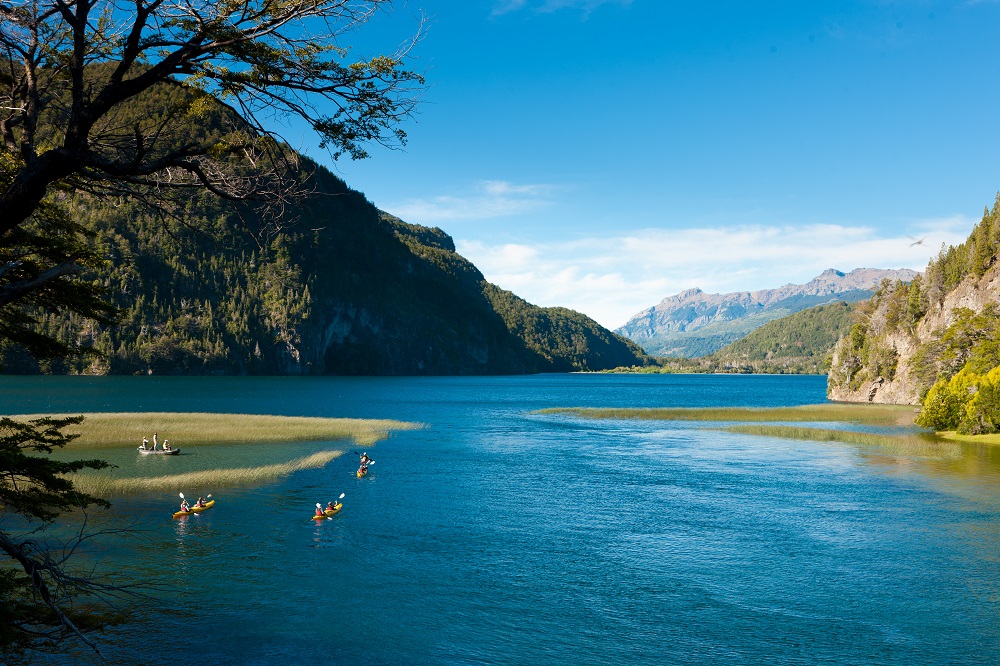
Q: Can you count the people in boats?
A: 9